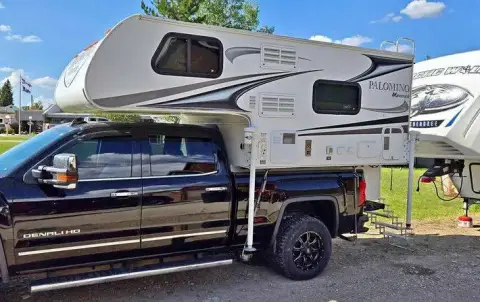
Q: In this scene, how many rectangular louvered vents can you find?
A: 2